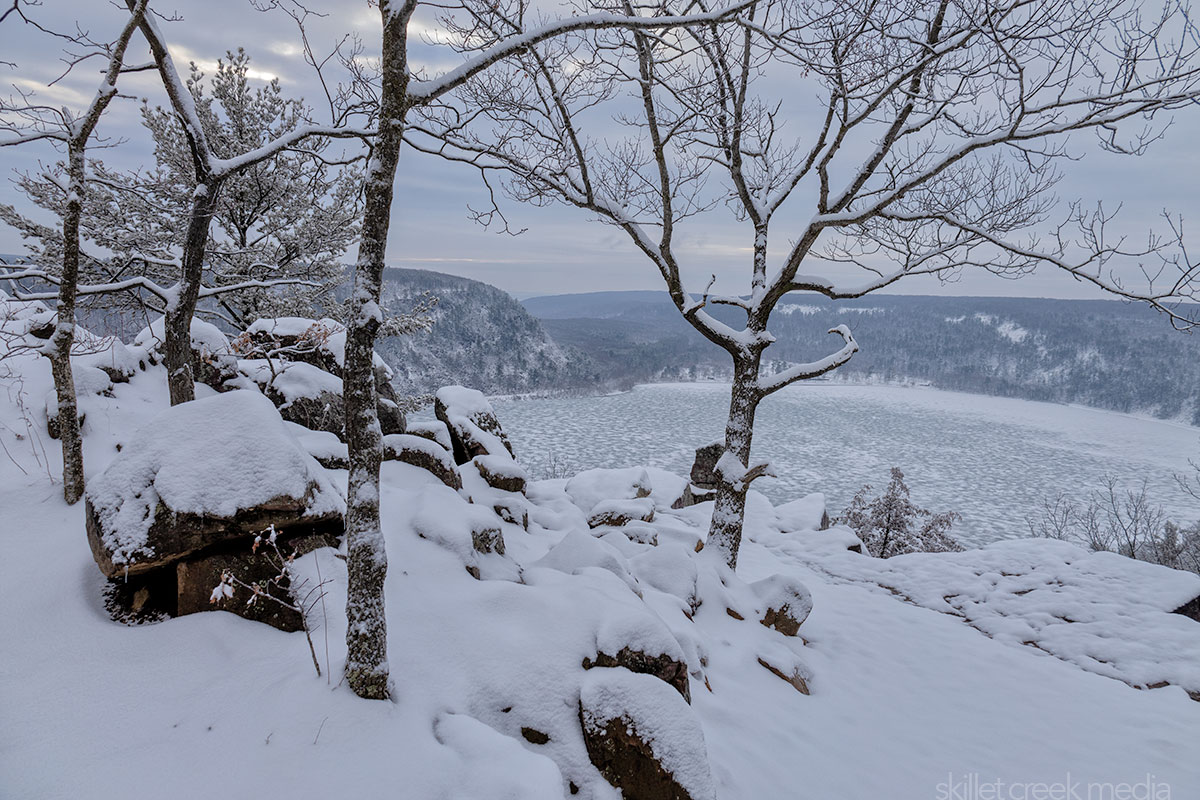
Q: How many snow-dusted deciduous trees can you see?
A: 4